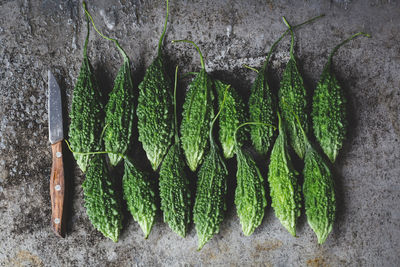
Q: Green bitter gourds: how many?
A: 15